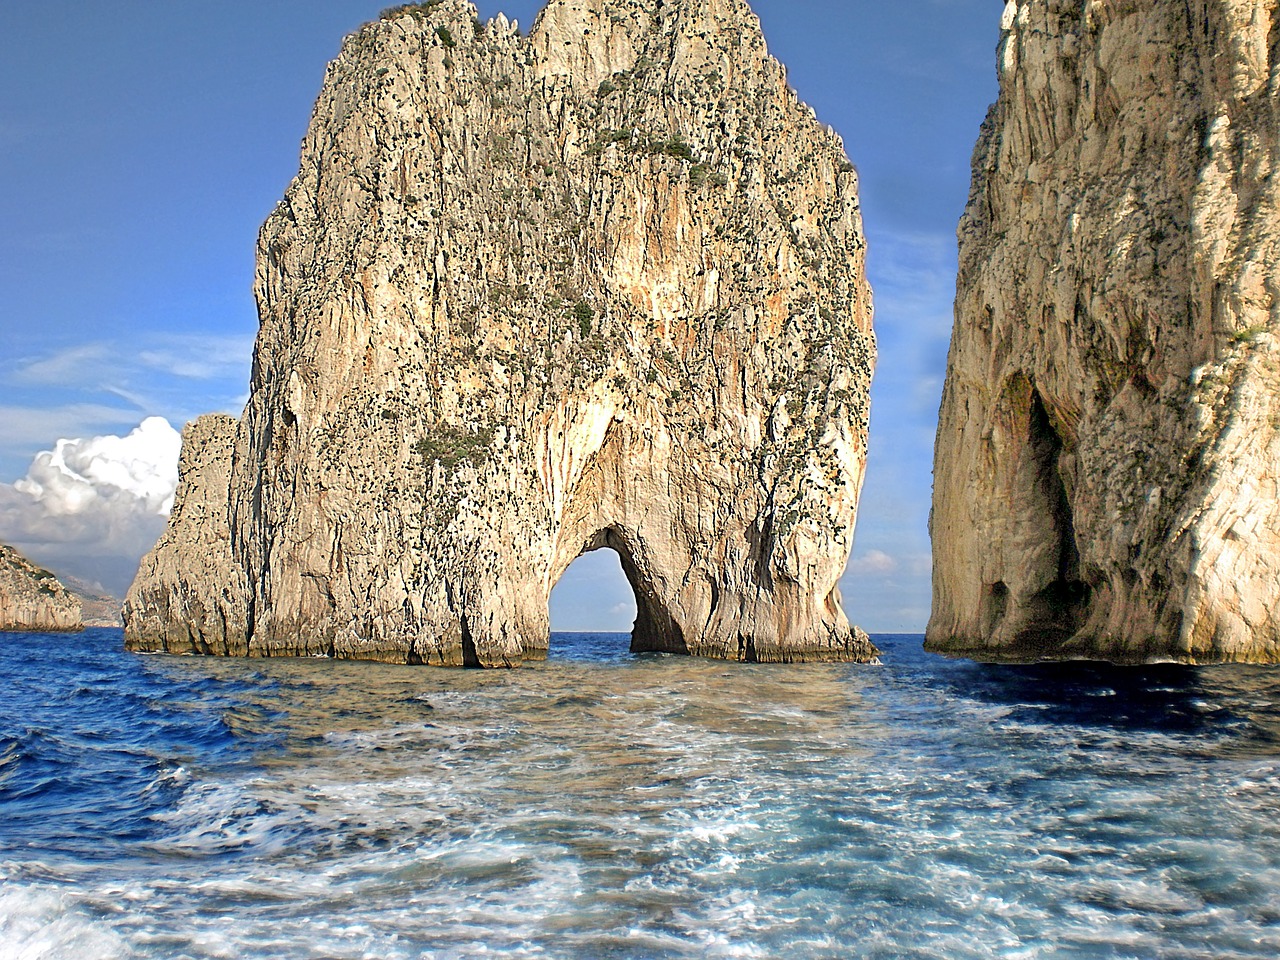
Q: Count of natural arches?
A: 1